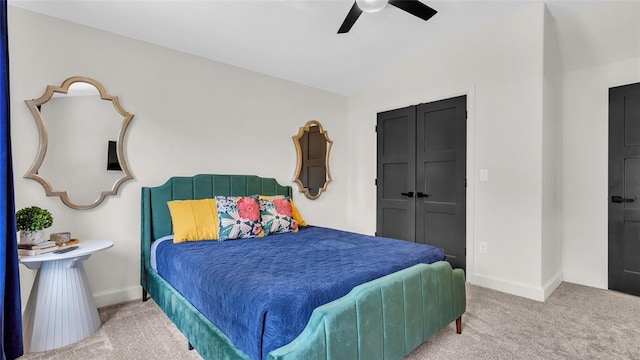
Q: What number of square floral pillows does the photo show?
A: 2